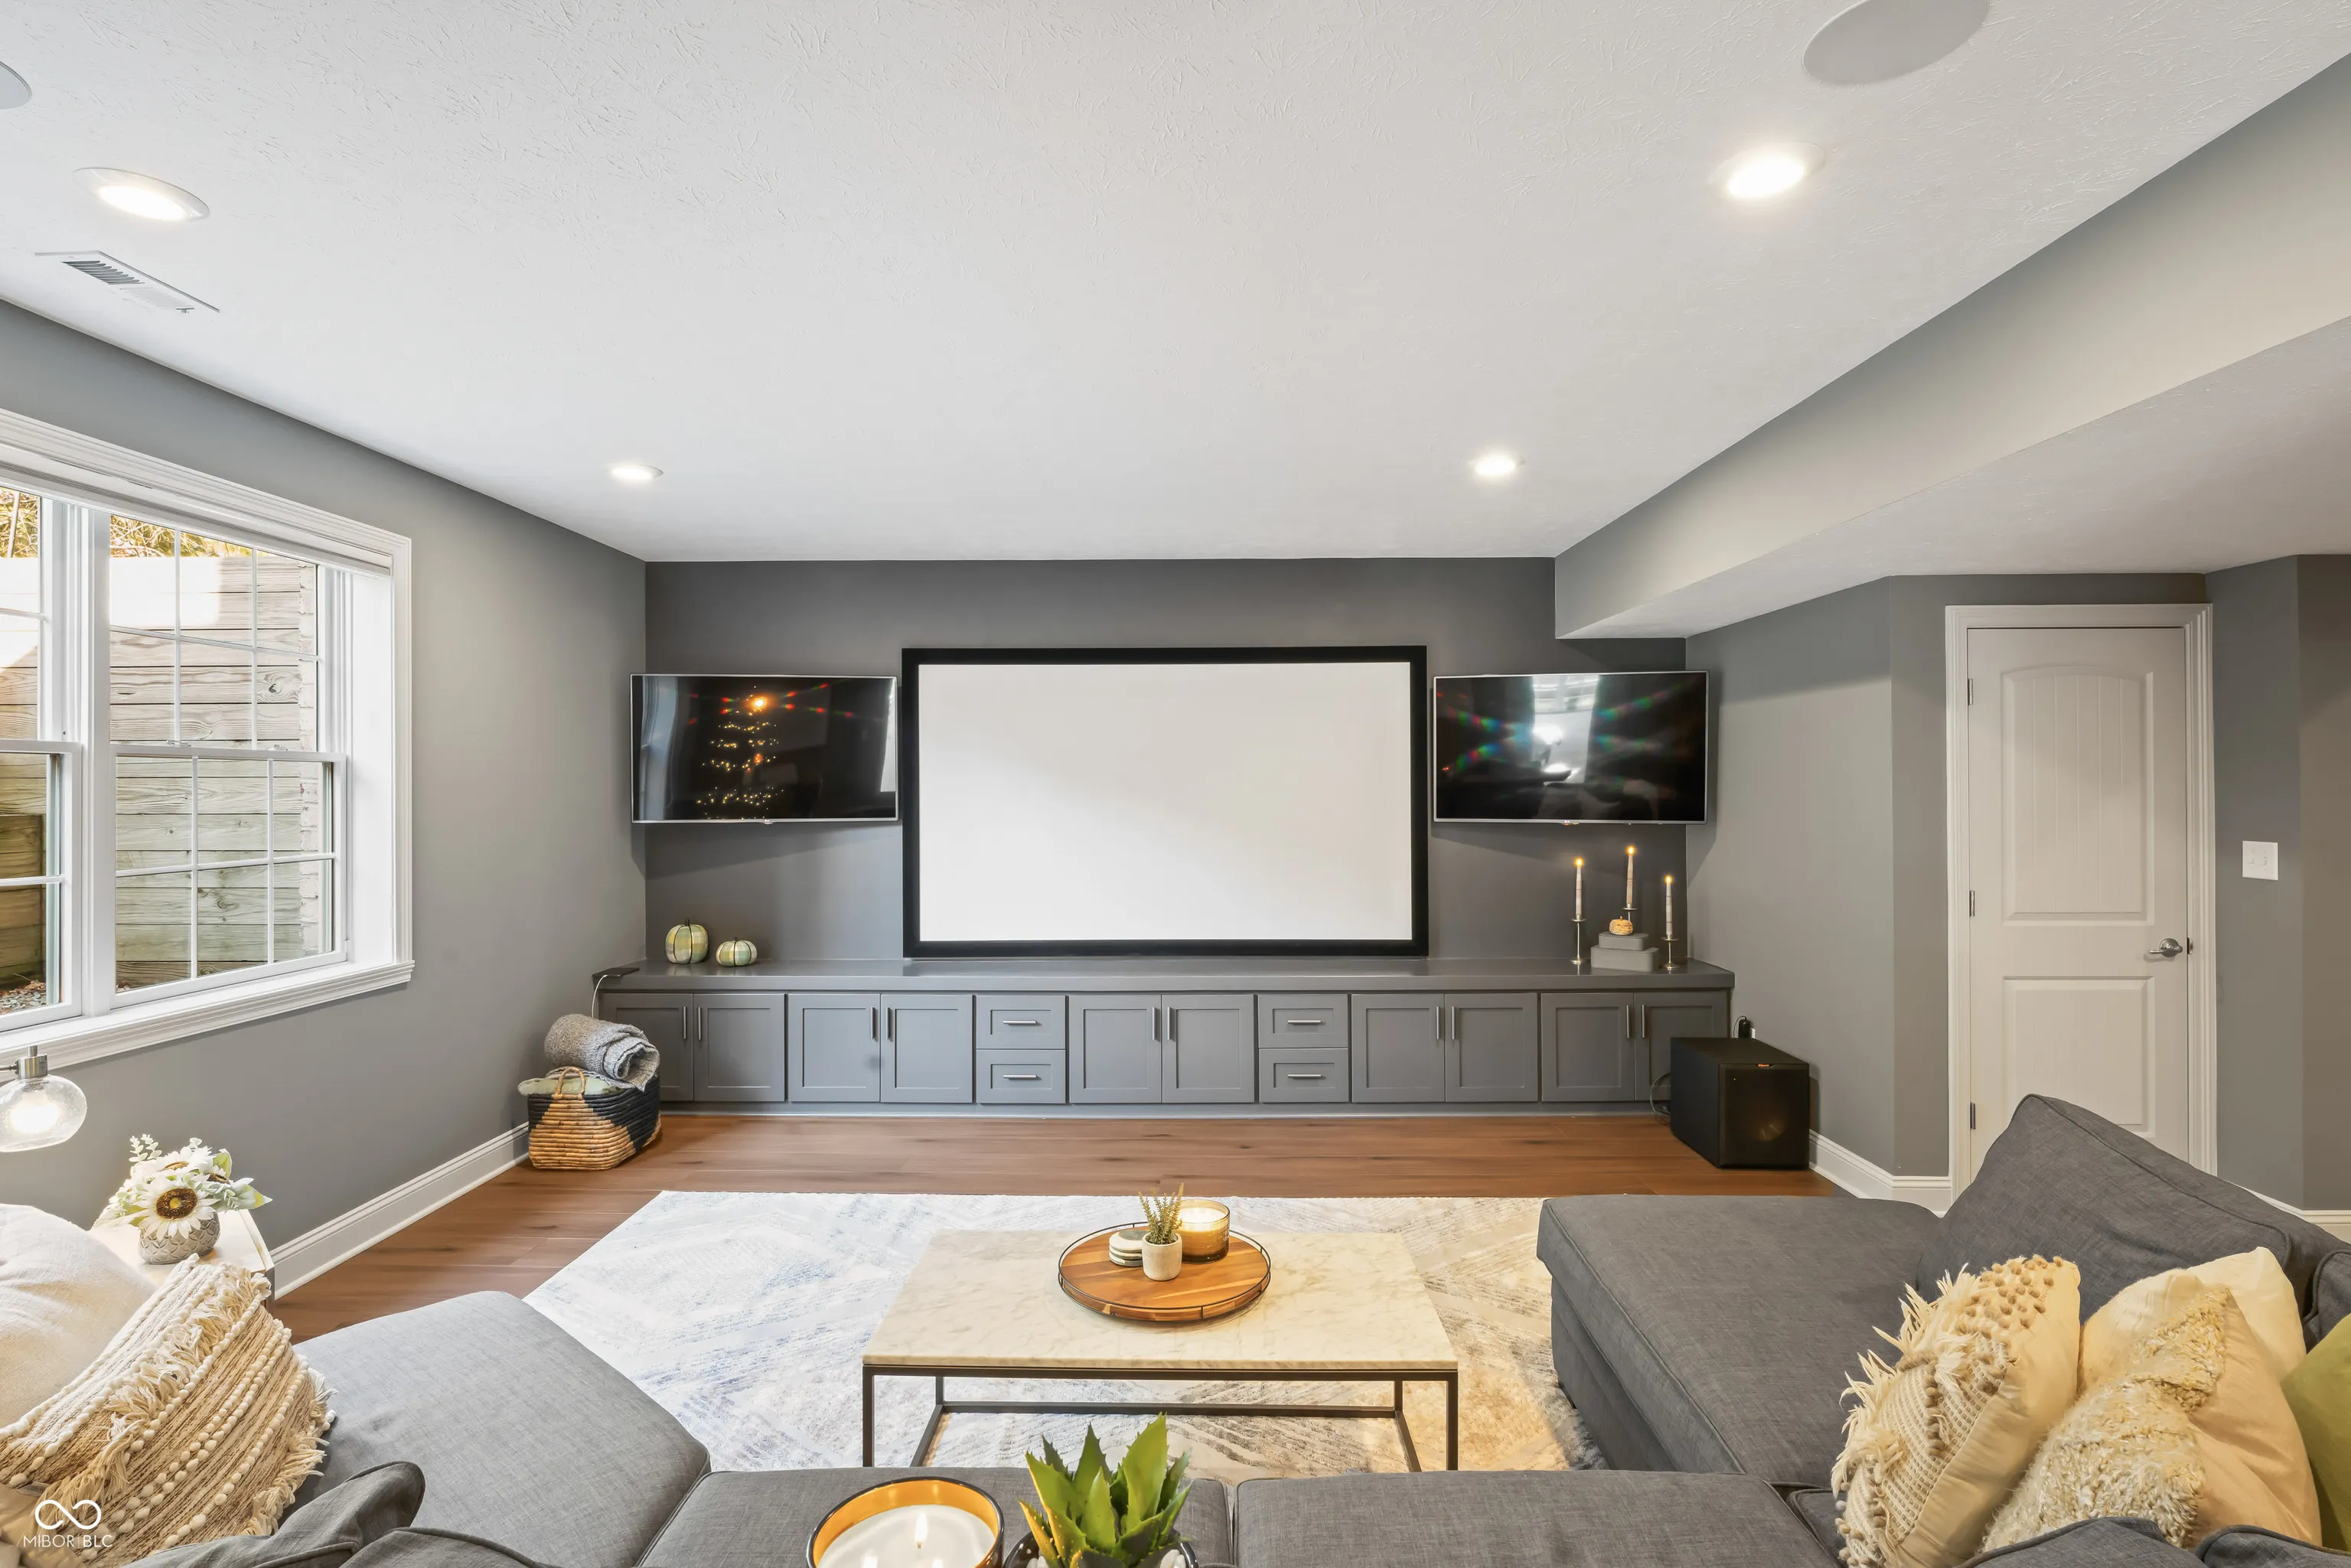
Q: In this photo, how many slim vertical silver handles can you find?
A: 10